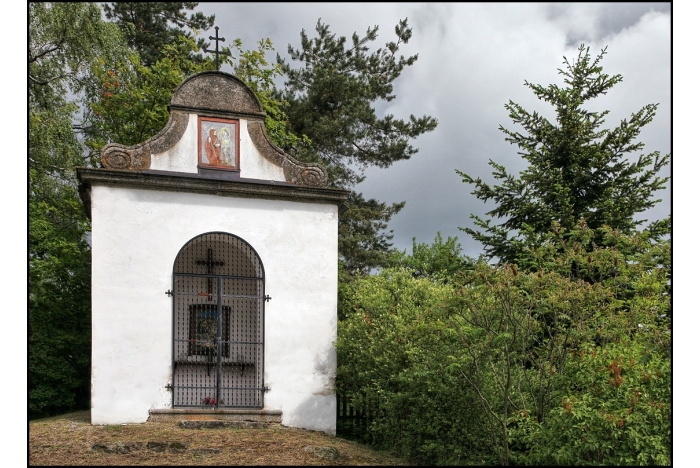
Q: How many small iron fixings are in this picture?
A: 4